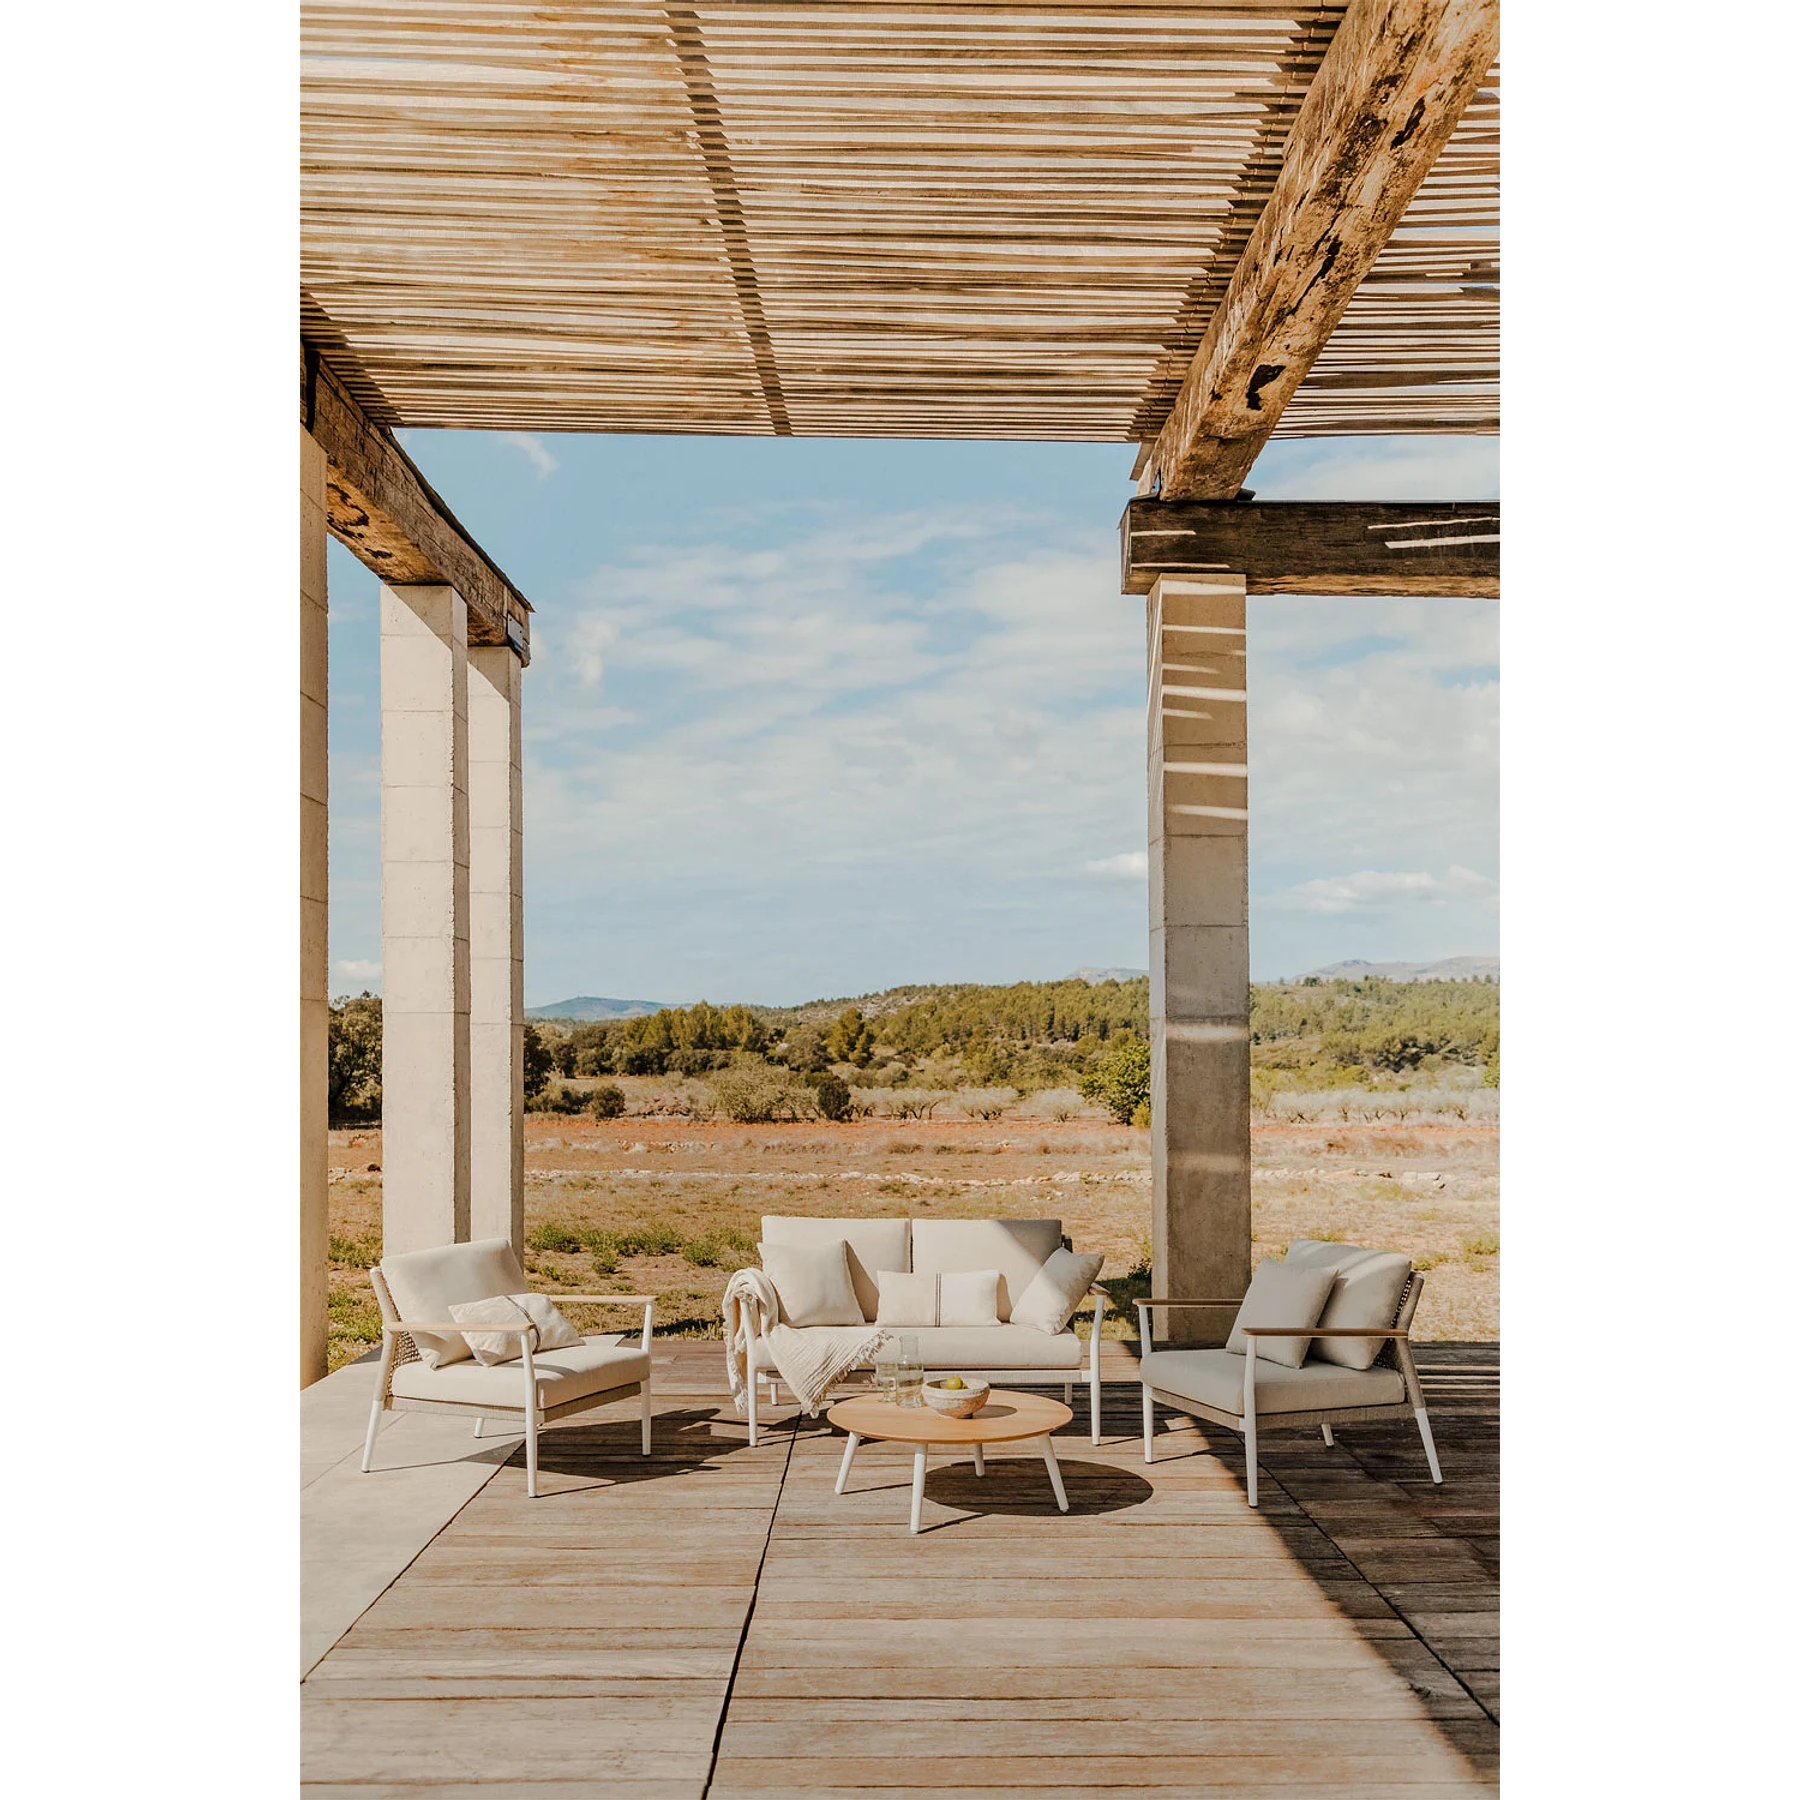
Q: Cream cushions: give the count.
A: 12